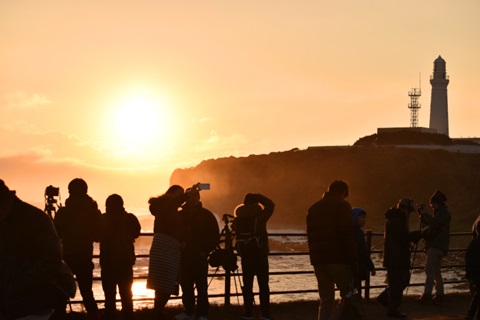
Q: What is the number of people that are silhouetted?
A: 11